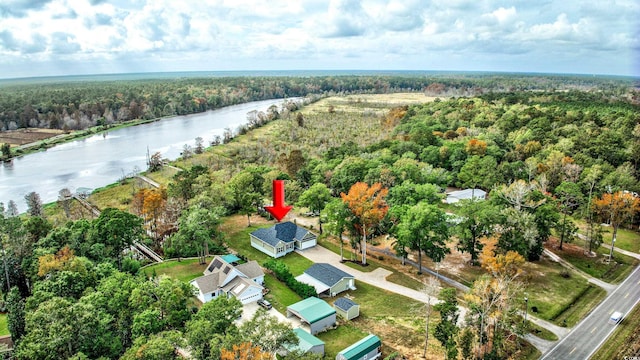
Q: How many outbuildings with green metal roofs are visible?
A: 3